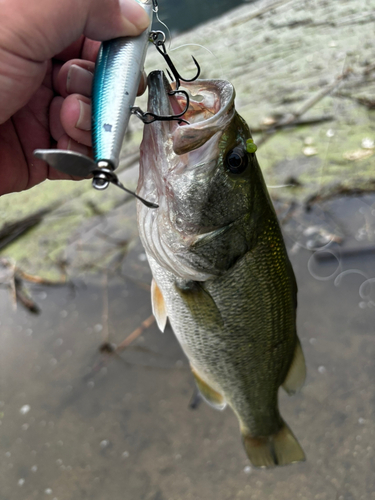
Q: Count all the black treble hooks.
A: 2